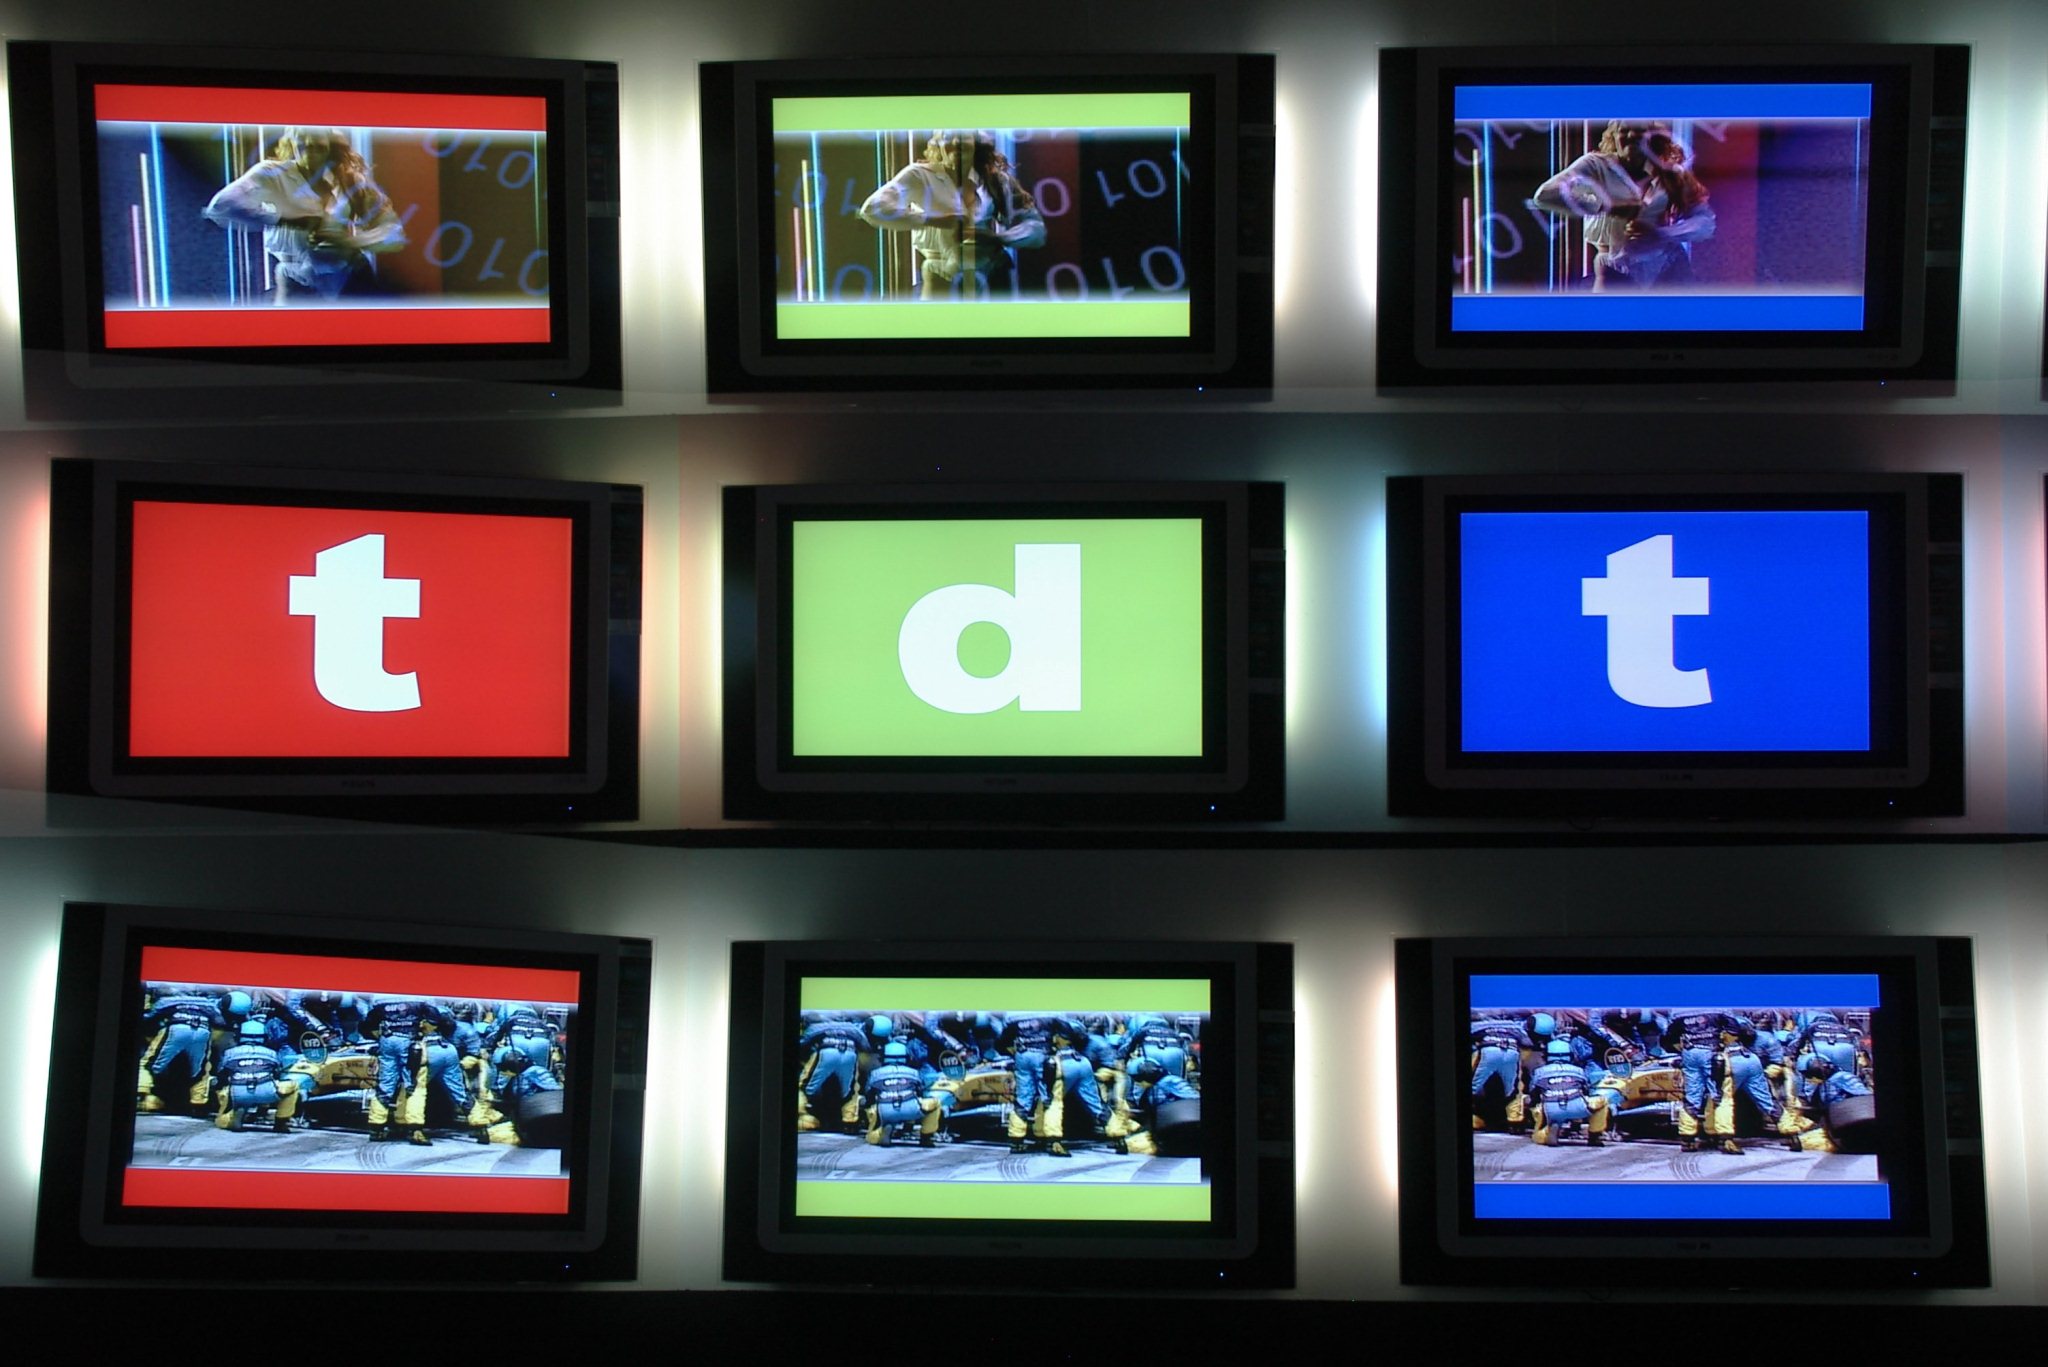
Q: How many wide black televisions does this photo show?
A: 9